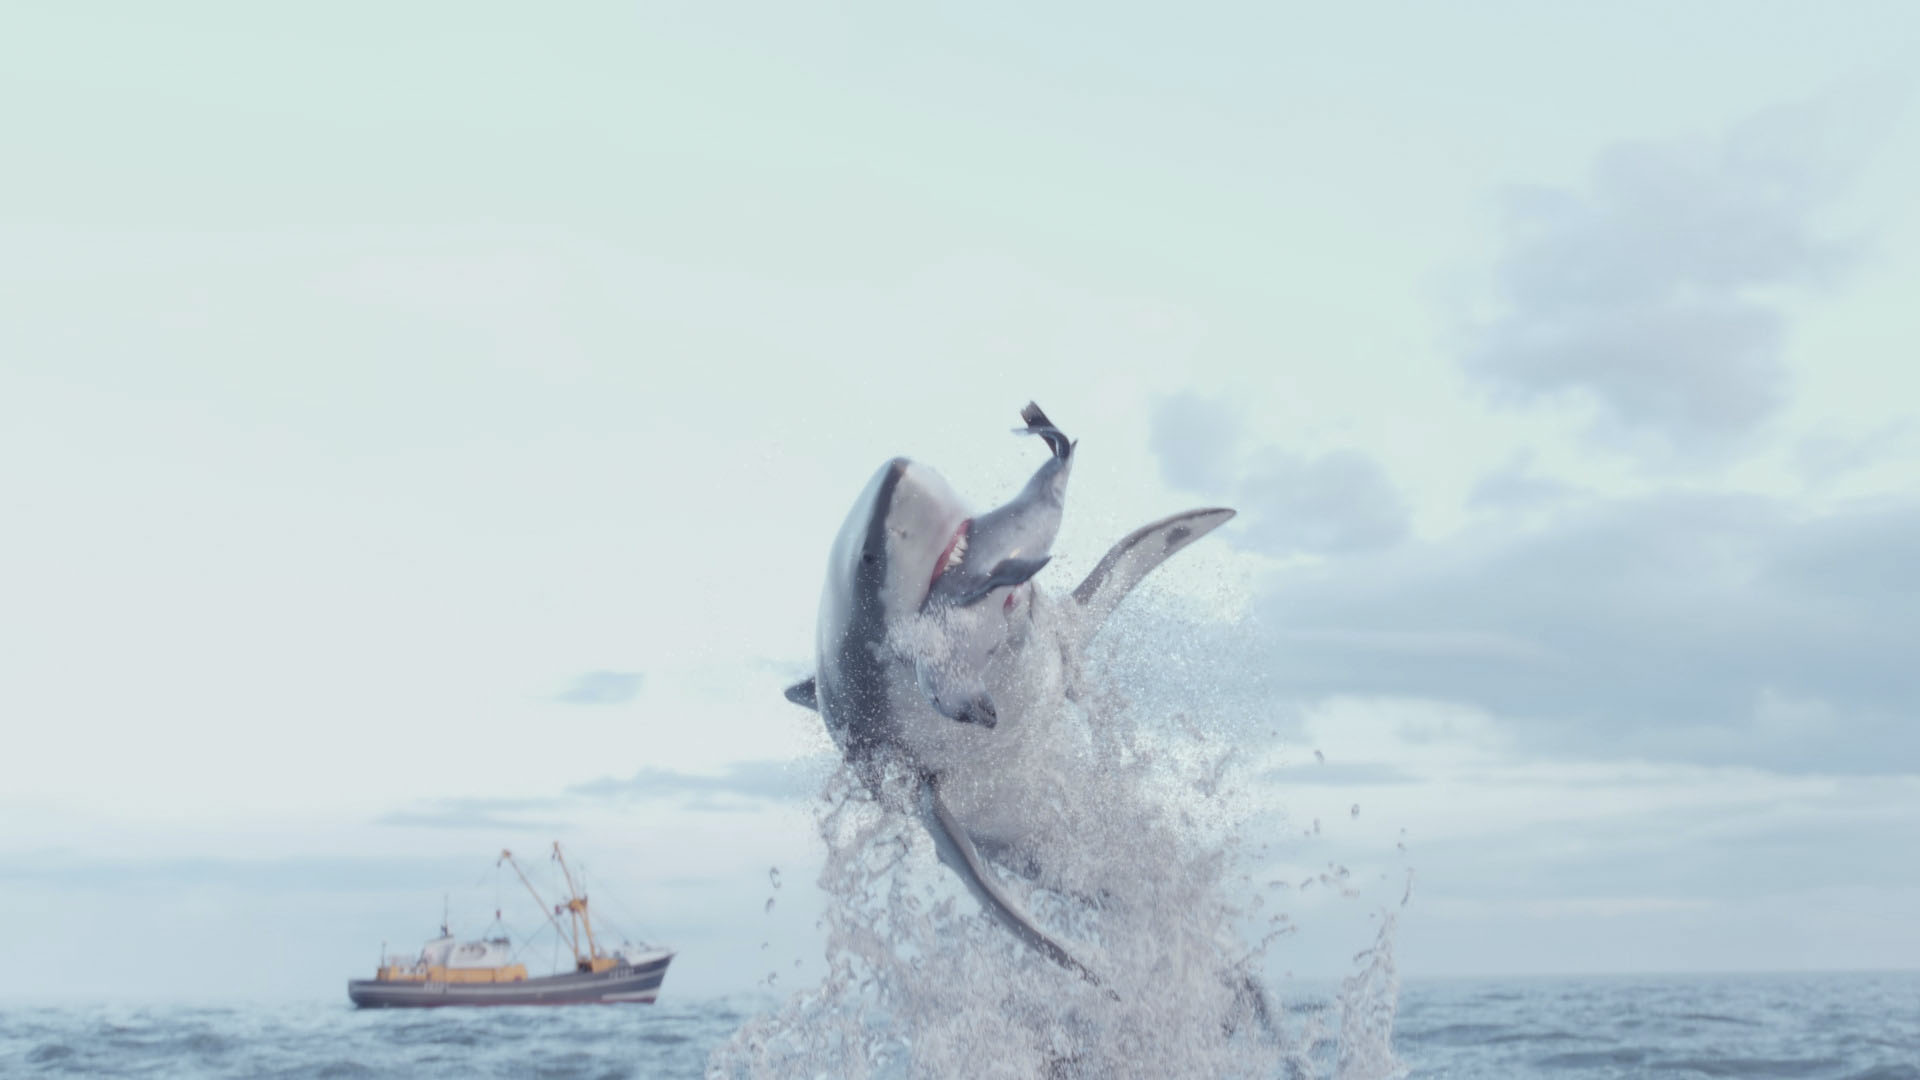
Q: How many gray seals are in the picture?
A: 1